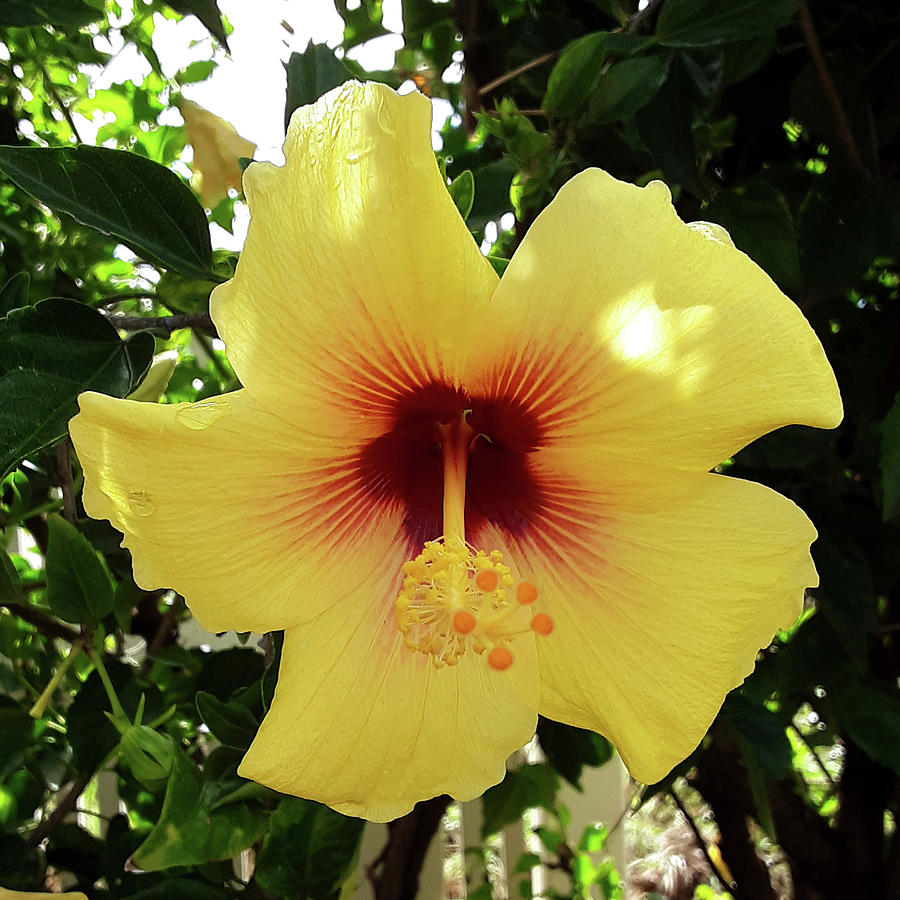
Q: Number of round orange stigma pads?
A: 5